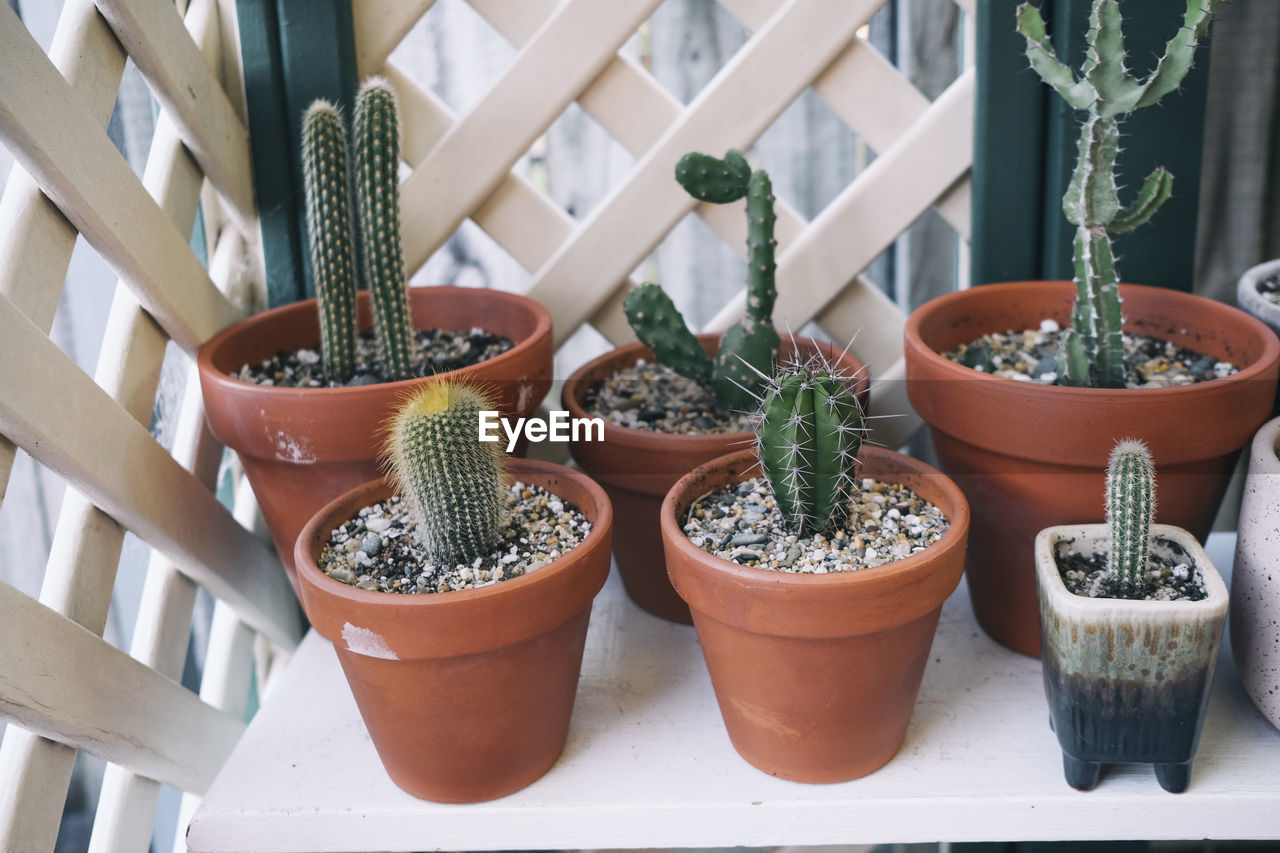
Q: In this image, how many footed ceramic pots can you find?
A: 1